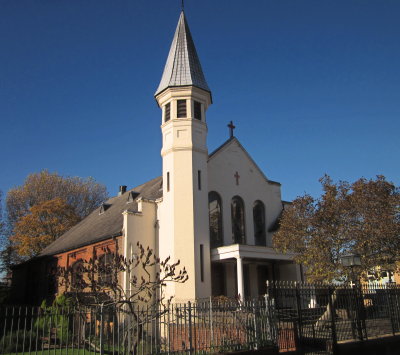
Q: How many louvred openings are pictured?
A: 3